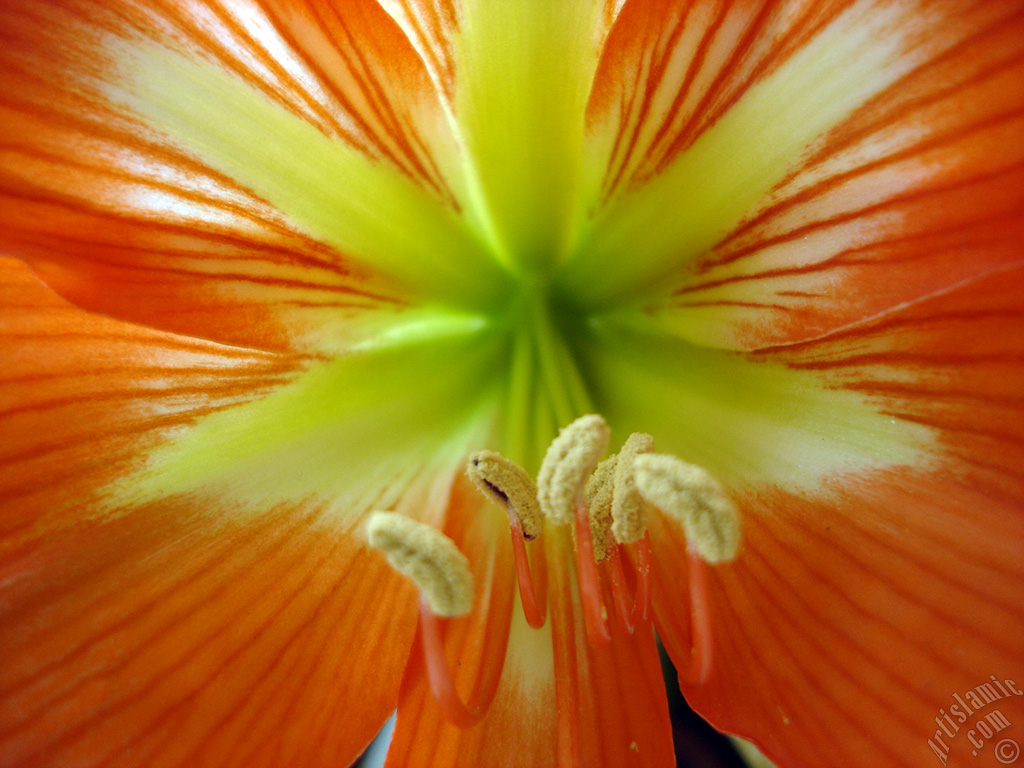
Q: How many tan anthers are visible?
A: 6